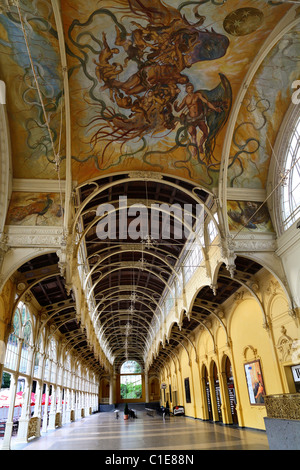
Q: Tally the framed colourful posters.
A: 1